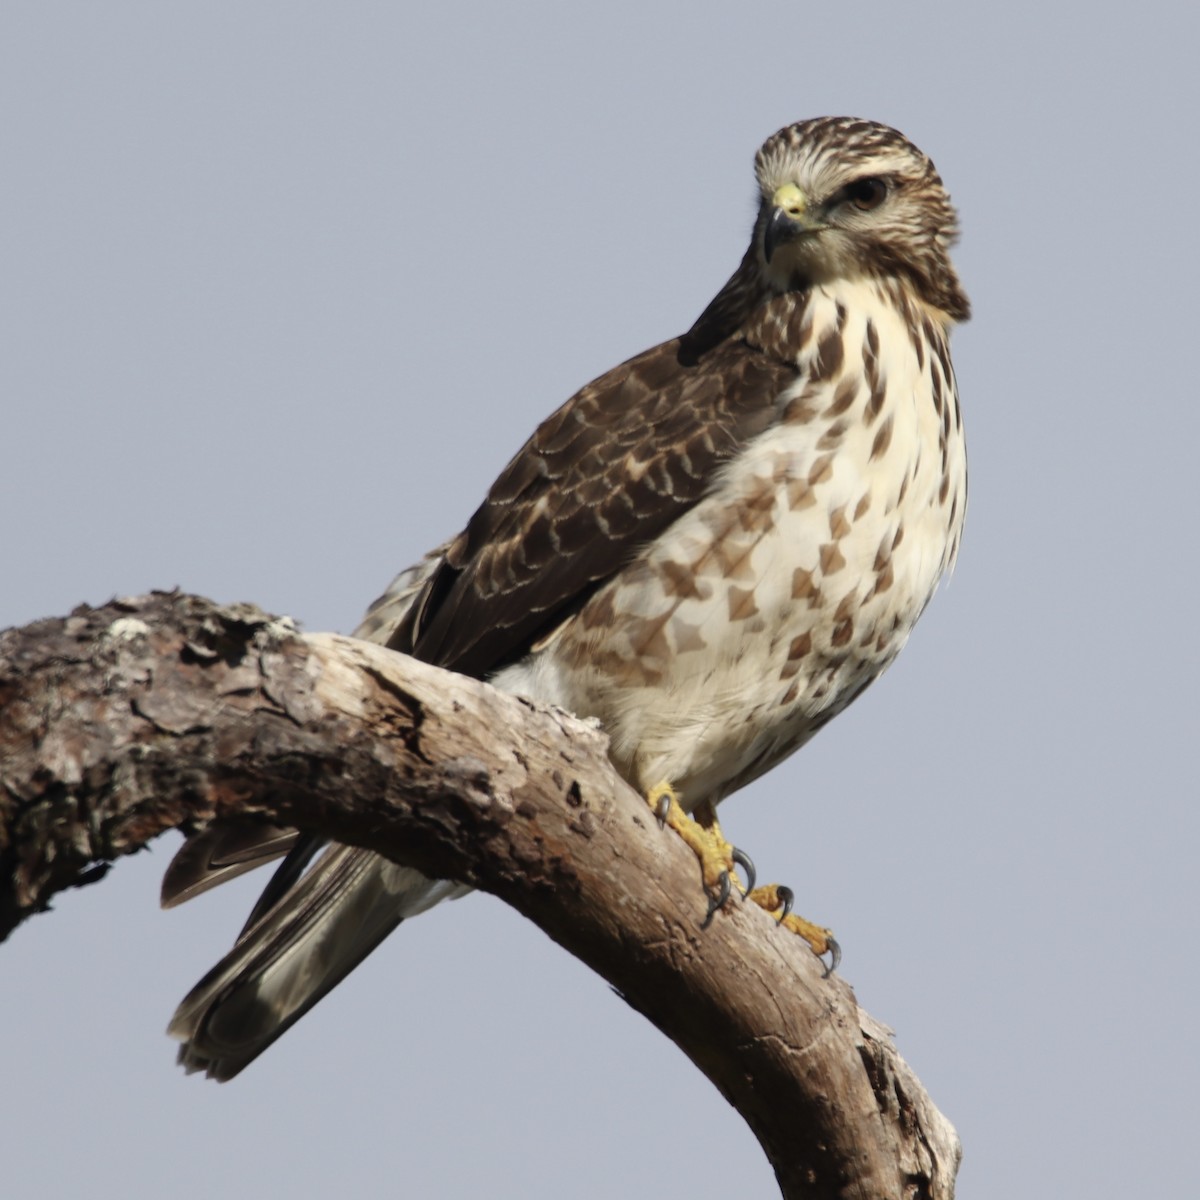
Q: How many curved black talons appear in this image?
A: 5